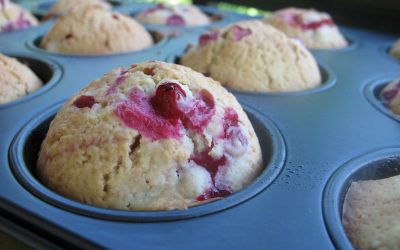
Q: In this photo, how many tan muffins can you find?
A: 11